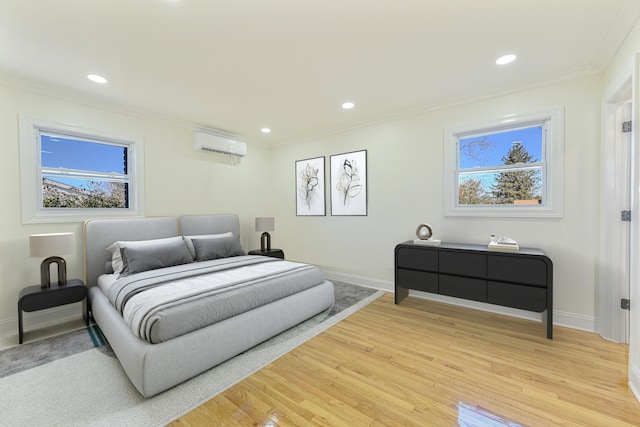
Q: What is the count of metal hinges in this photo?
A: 3